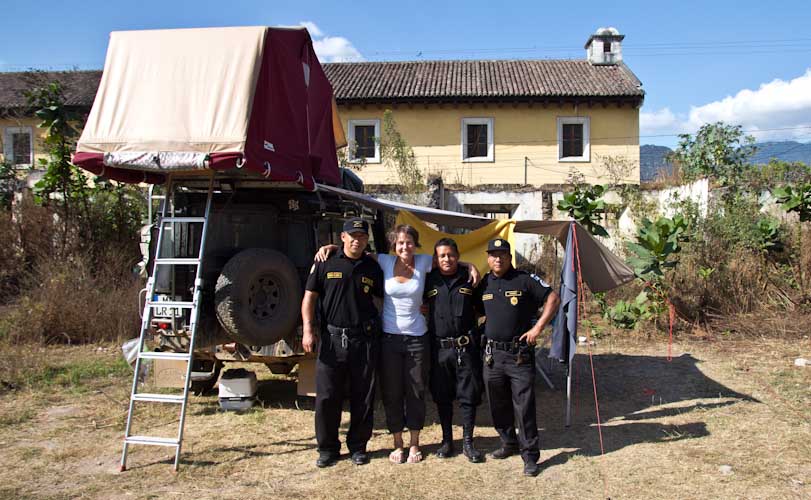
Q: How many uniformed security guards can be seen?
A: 3